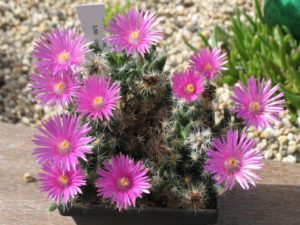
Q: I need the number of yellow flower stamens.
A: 11